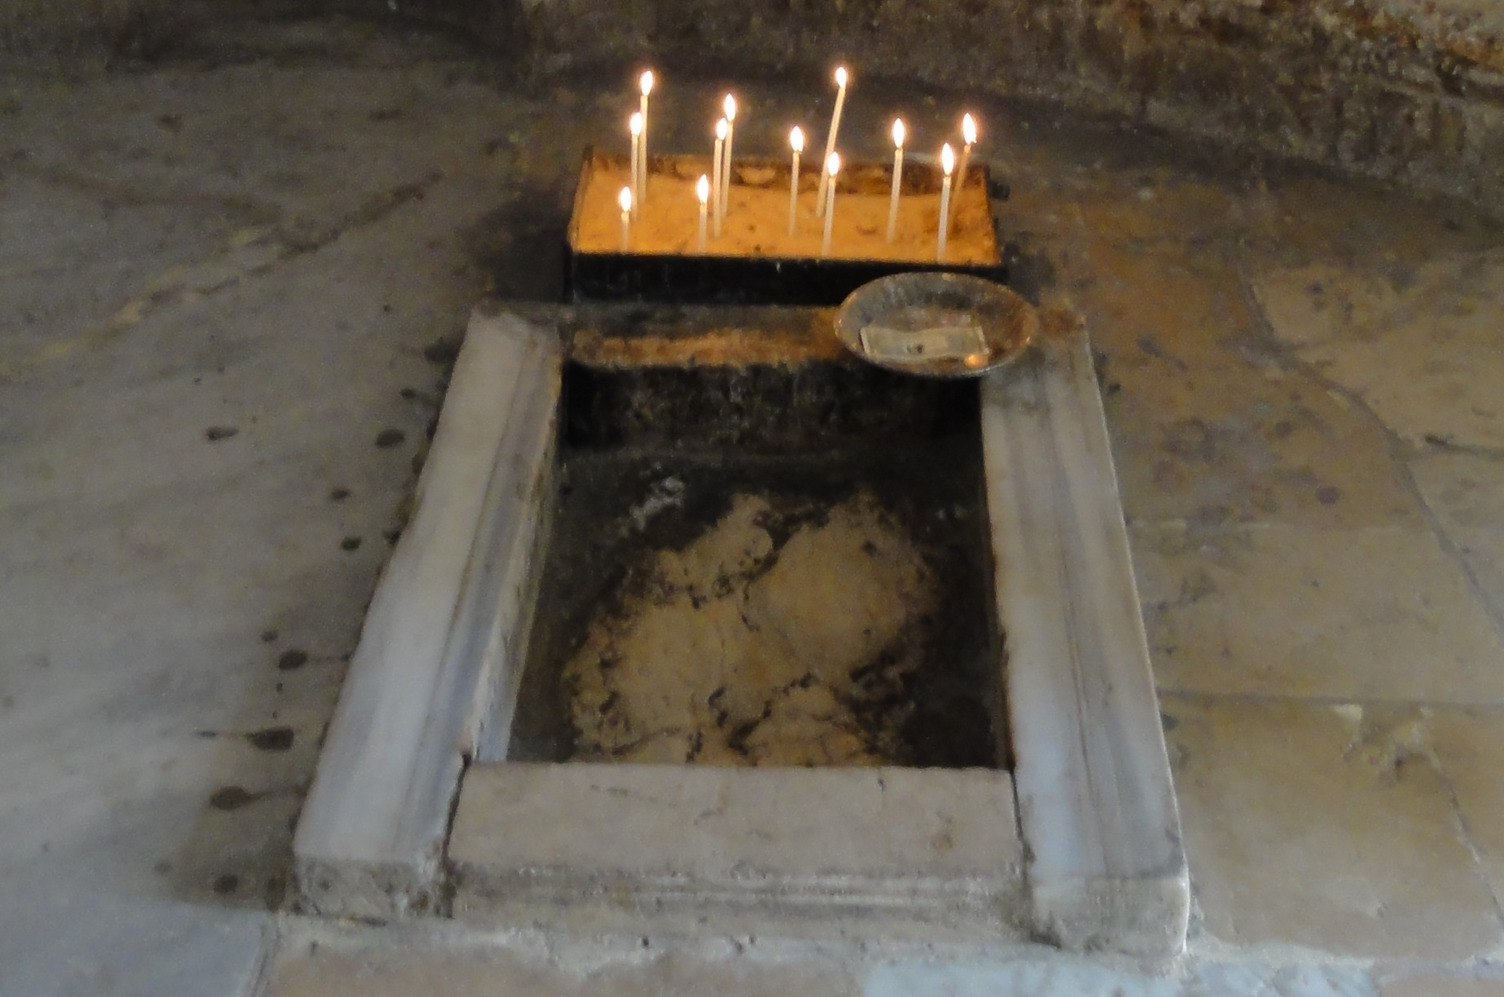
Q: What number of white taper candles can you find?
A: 12